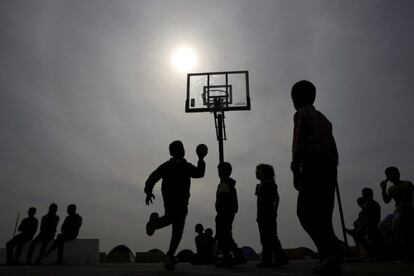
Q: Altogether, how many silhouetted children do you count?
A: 12